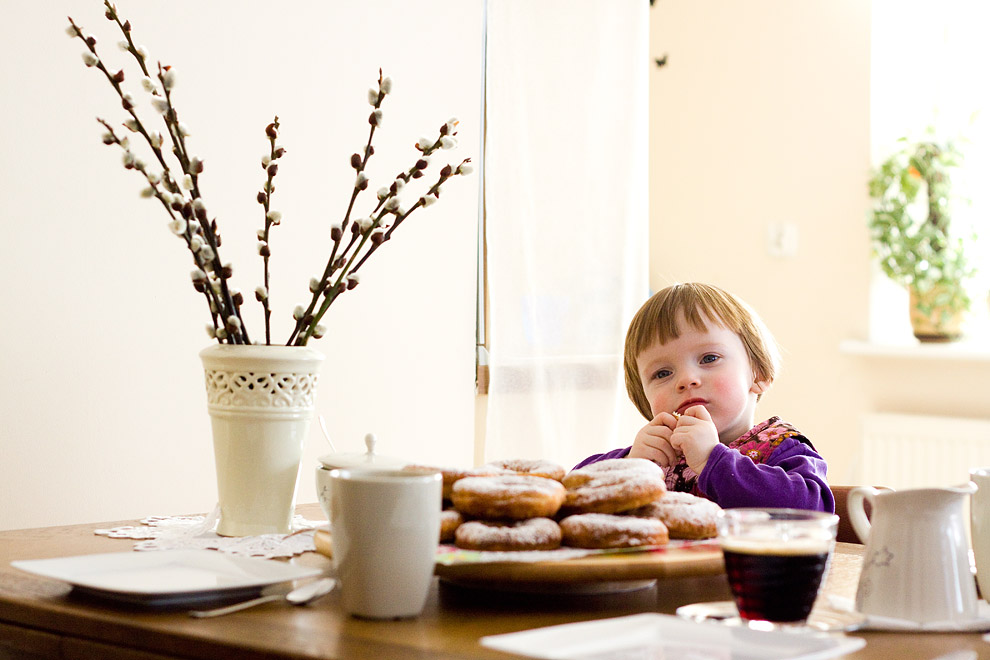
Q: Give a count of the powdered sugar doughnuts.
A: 9